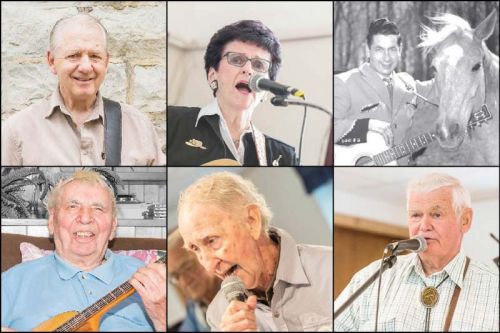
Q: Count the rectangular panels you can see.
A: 6